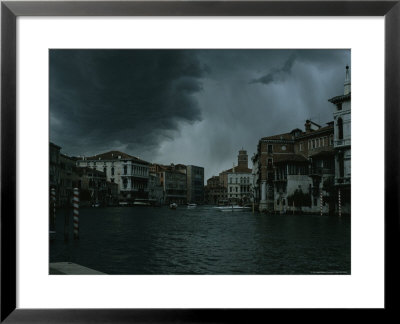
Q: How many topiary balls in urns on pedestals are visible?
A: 0